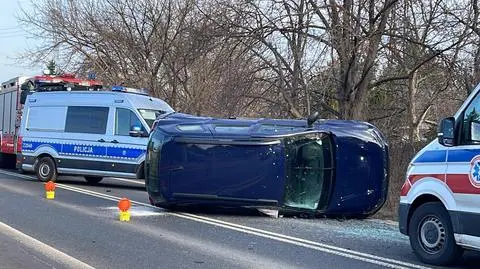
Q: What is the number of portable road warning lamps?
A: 2